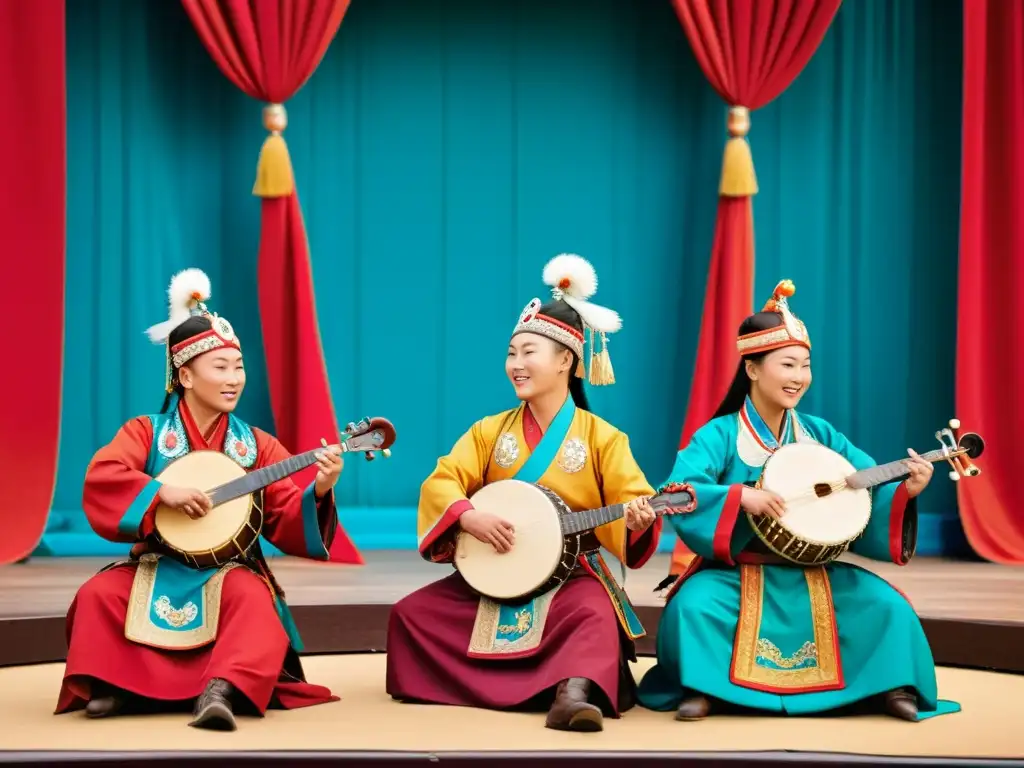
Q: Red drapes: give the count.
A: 4